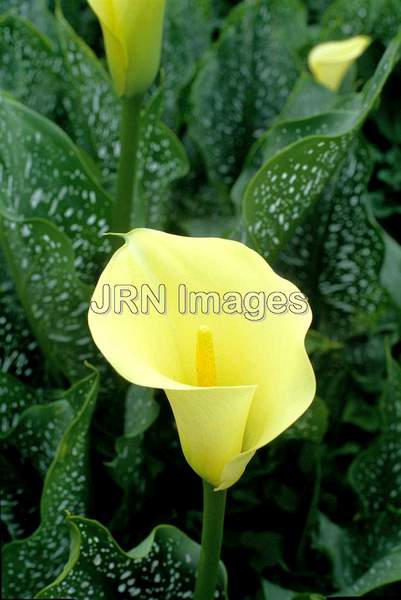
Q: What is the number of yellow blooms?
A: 3